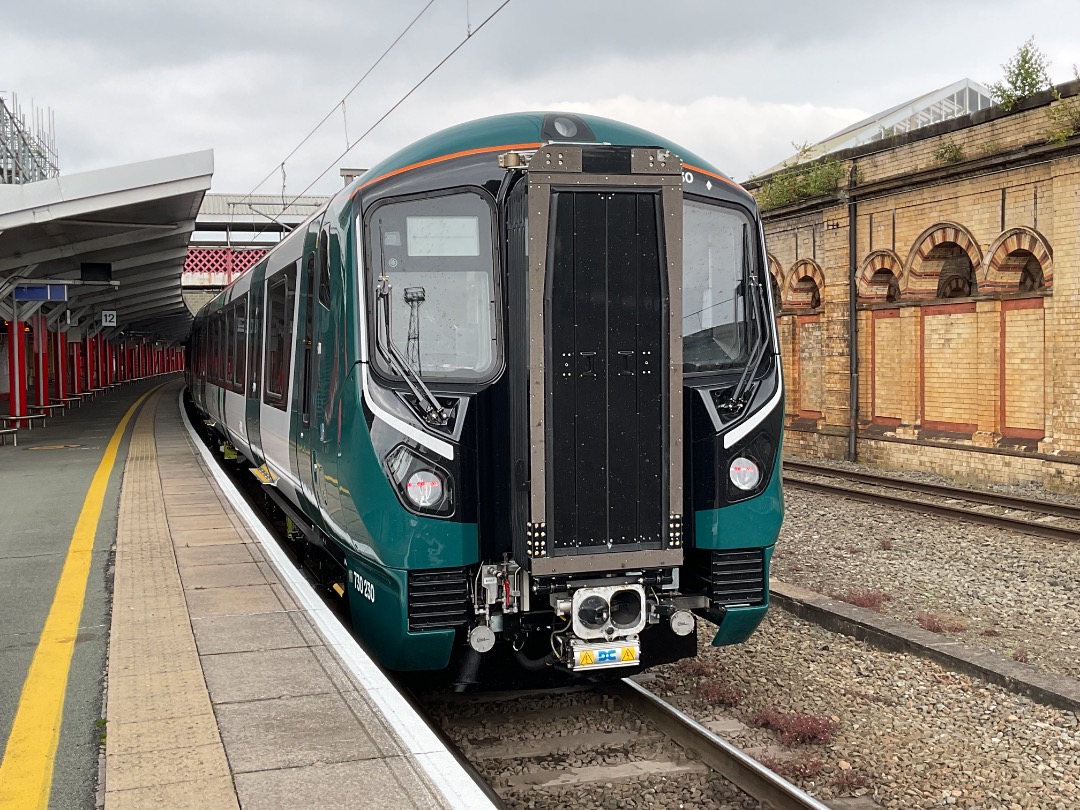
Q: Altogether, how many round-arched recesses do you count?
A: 5